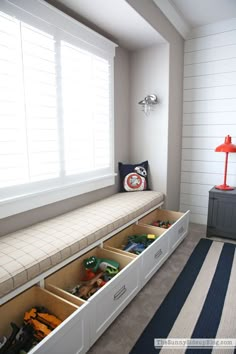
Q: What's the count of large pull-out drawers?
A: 4